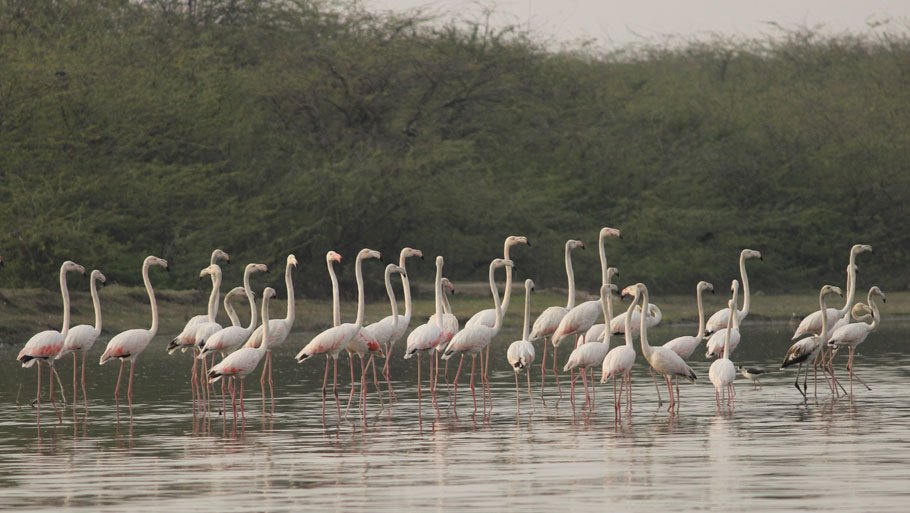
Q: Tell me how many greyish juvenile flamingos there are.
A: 1